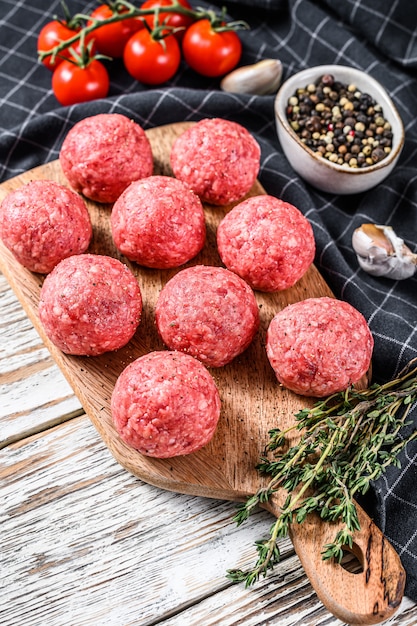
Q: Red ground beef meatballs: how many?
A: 9